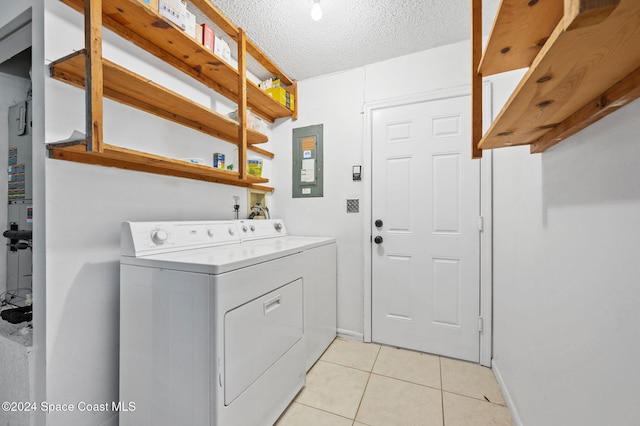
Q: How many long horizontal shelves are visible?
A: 5